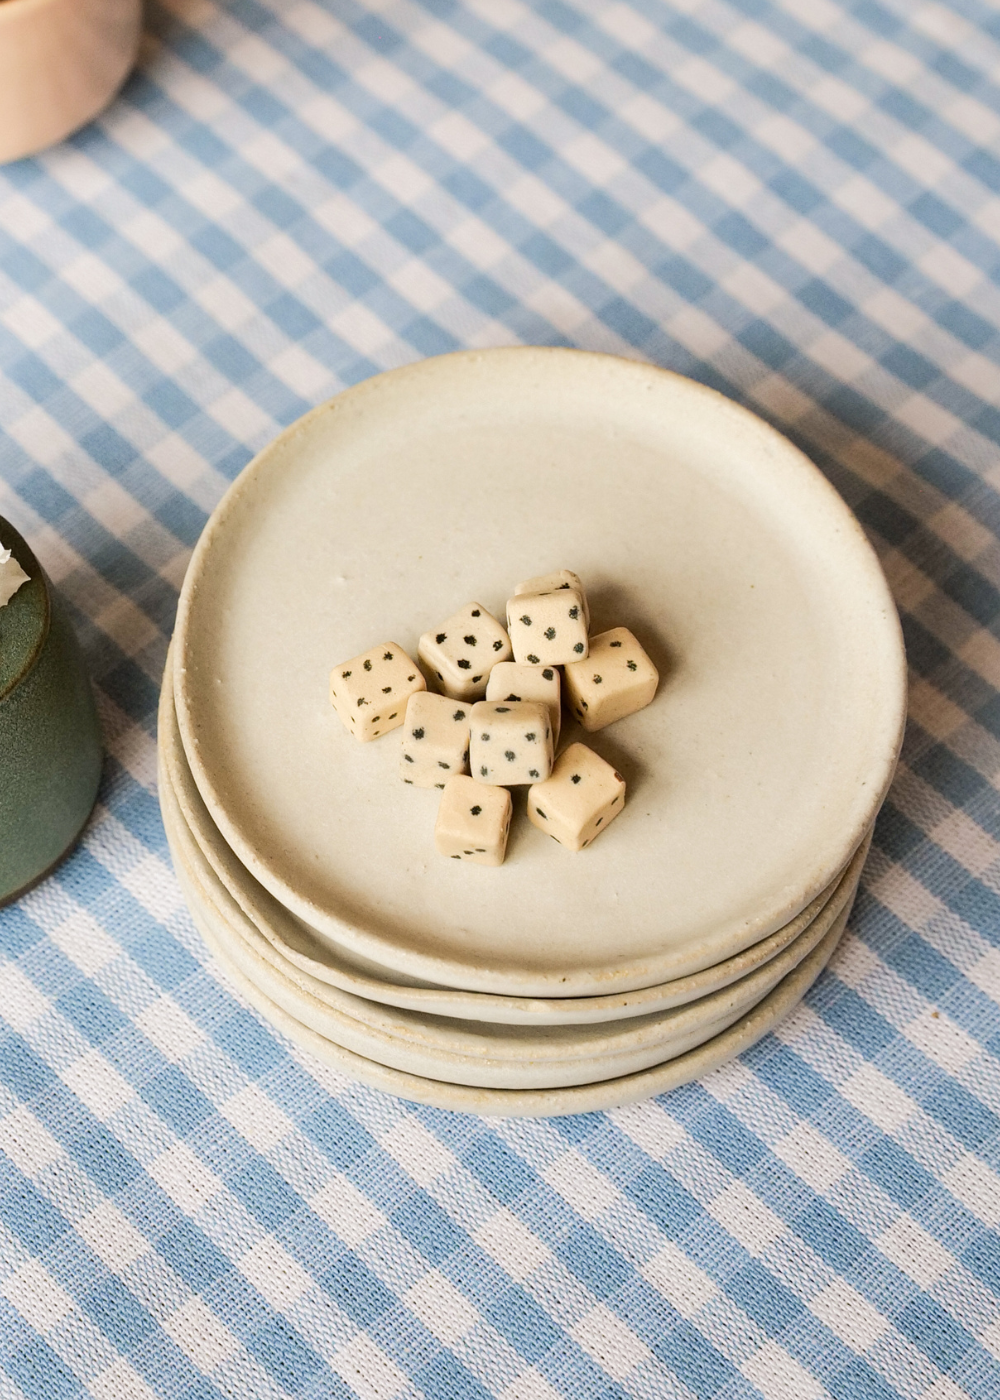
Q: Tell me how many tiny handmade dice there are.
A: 10